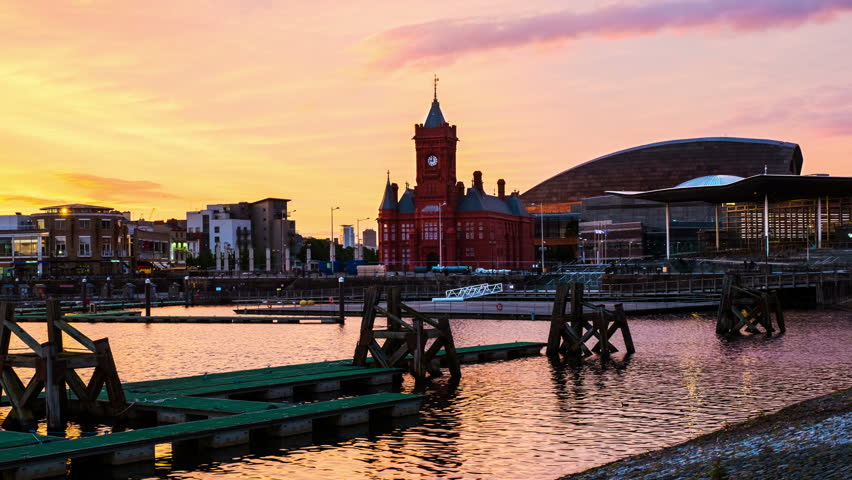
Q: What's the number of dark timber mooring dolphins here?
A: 4